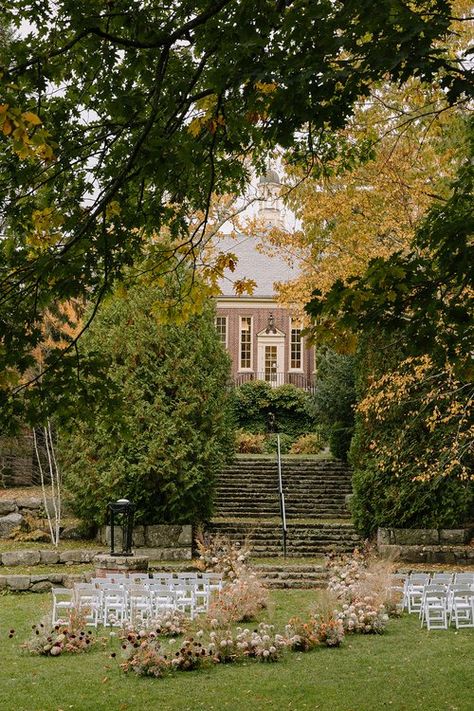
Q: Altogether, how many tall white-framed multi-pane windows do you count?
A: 3